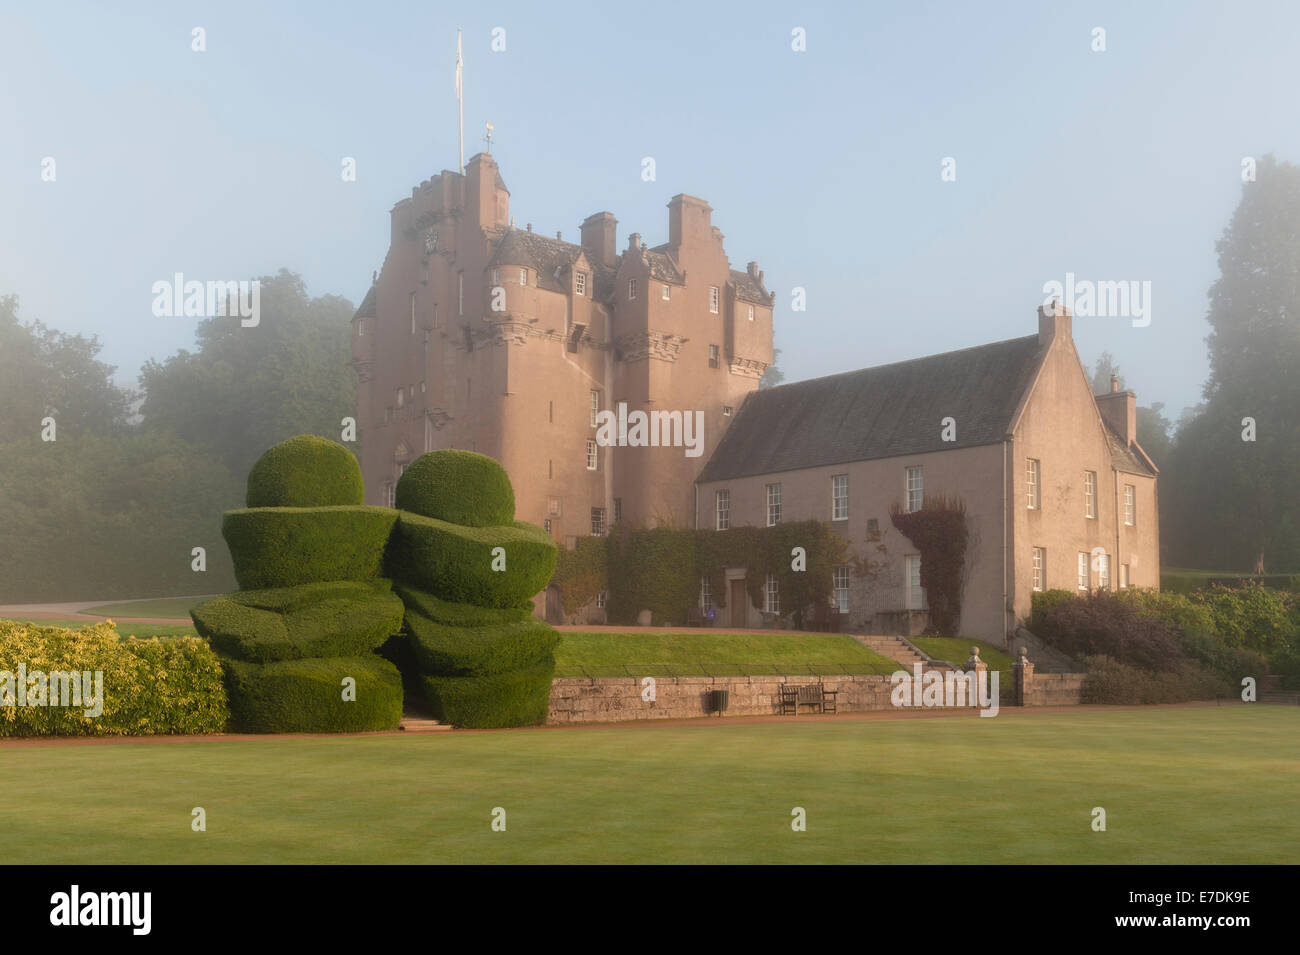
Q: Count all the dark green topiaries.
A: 2